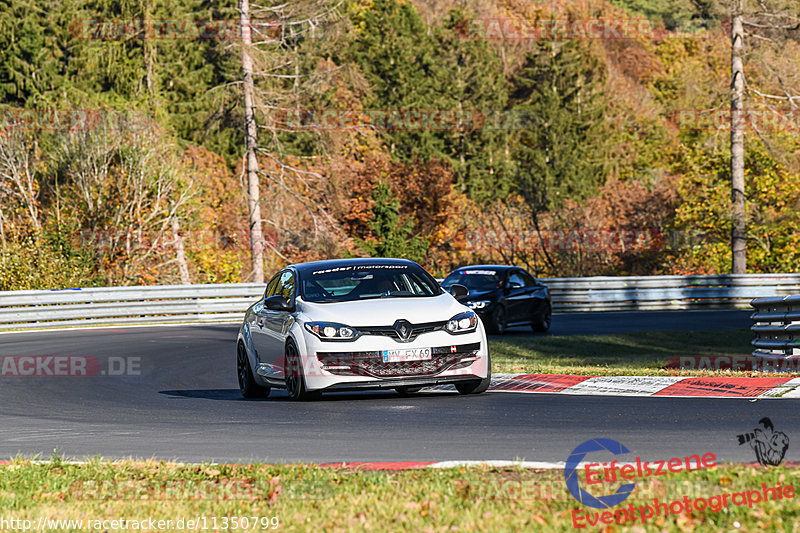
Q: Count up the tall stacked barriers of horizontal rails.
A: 2